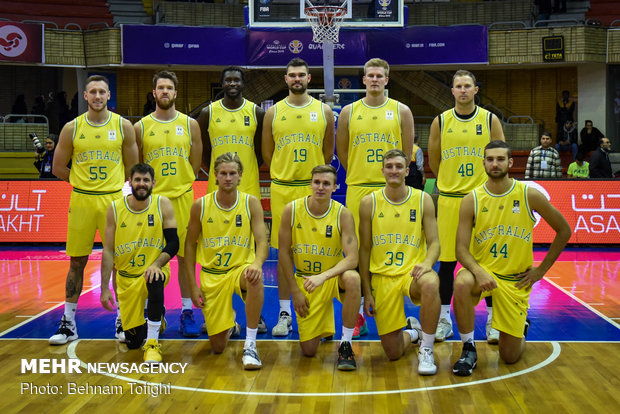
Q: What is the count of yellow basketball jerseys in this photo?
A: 11